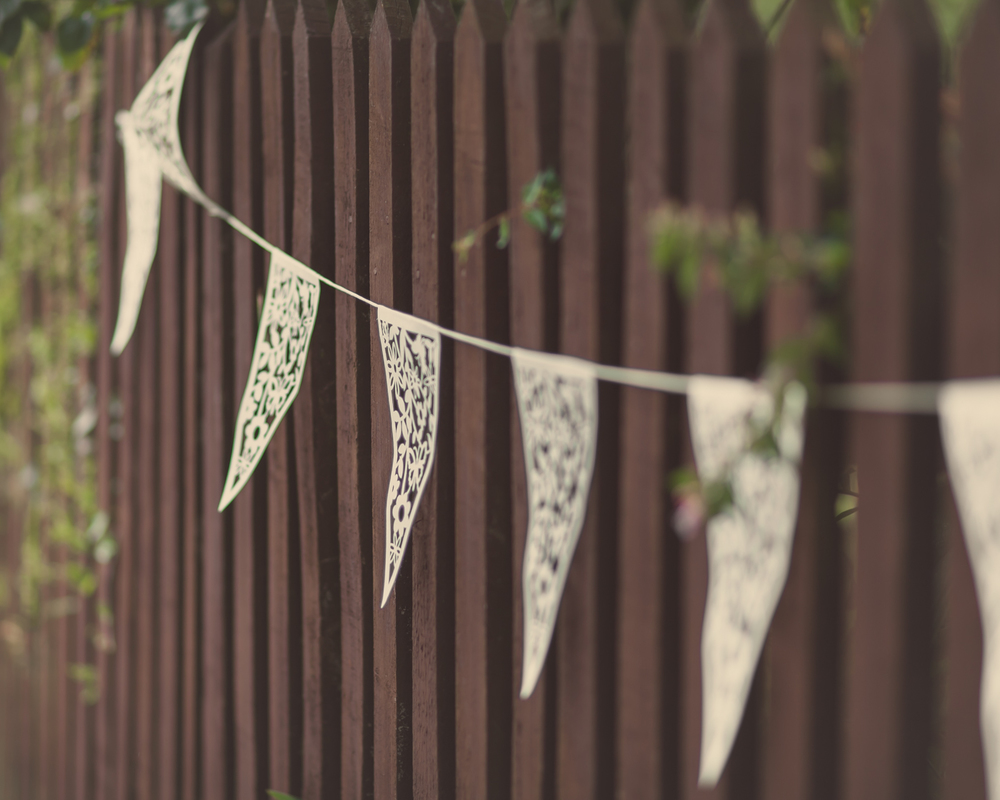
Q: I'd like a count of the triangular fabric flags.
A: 7